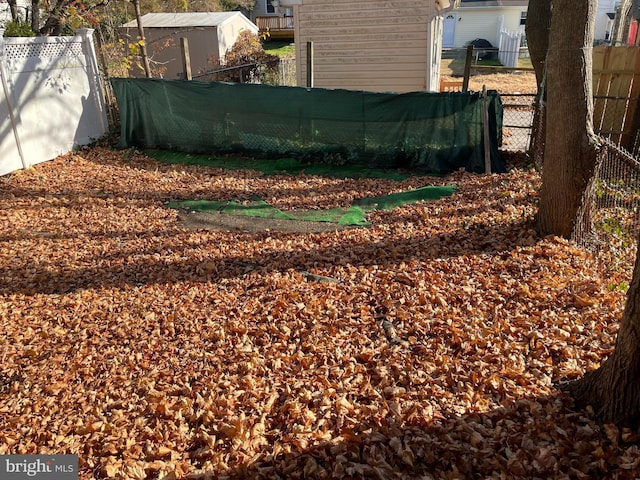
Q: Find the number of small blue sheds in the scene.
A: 0